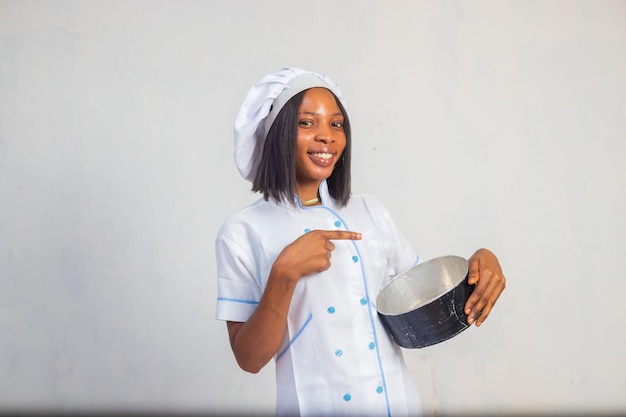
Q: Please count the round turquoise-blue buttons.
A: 9